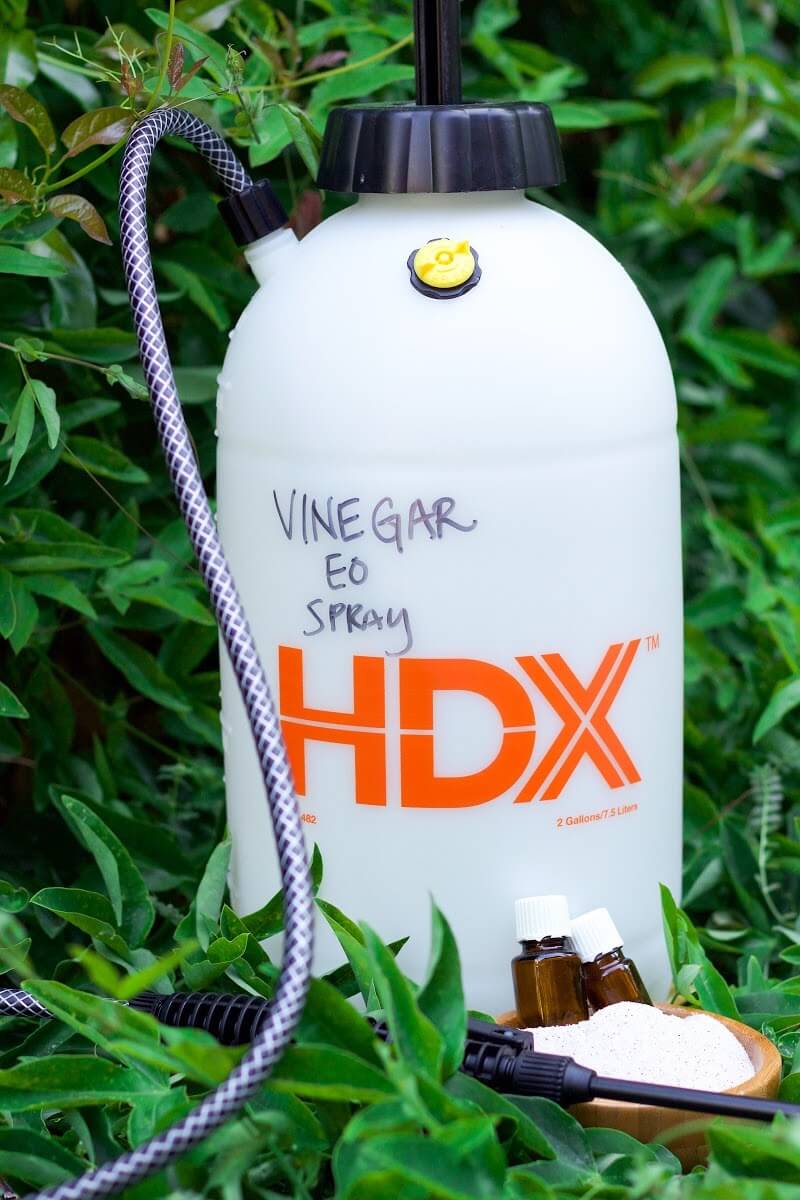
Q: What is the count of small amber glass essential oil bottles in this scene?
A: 2